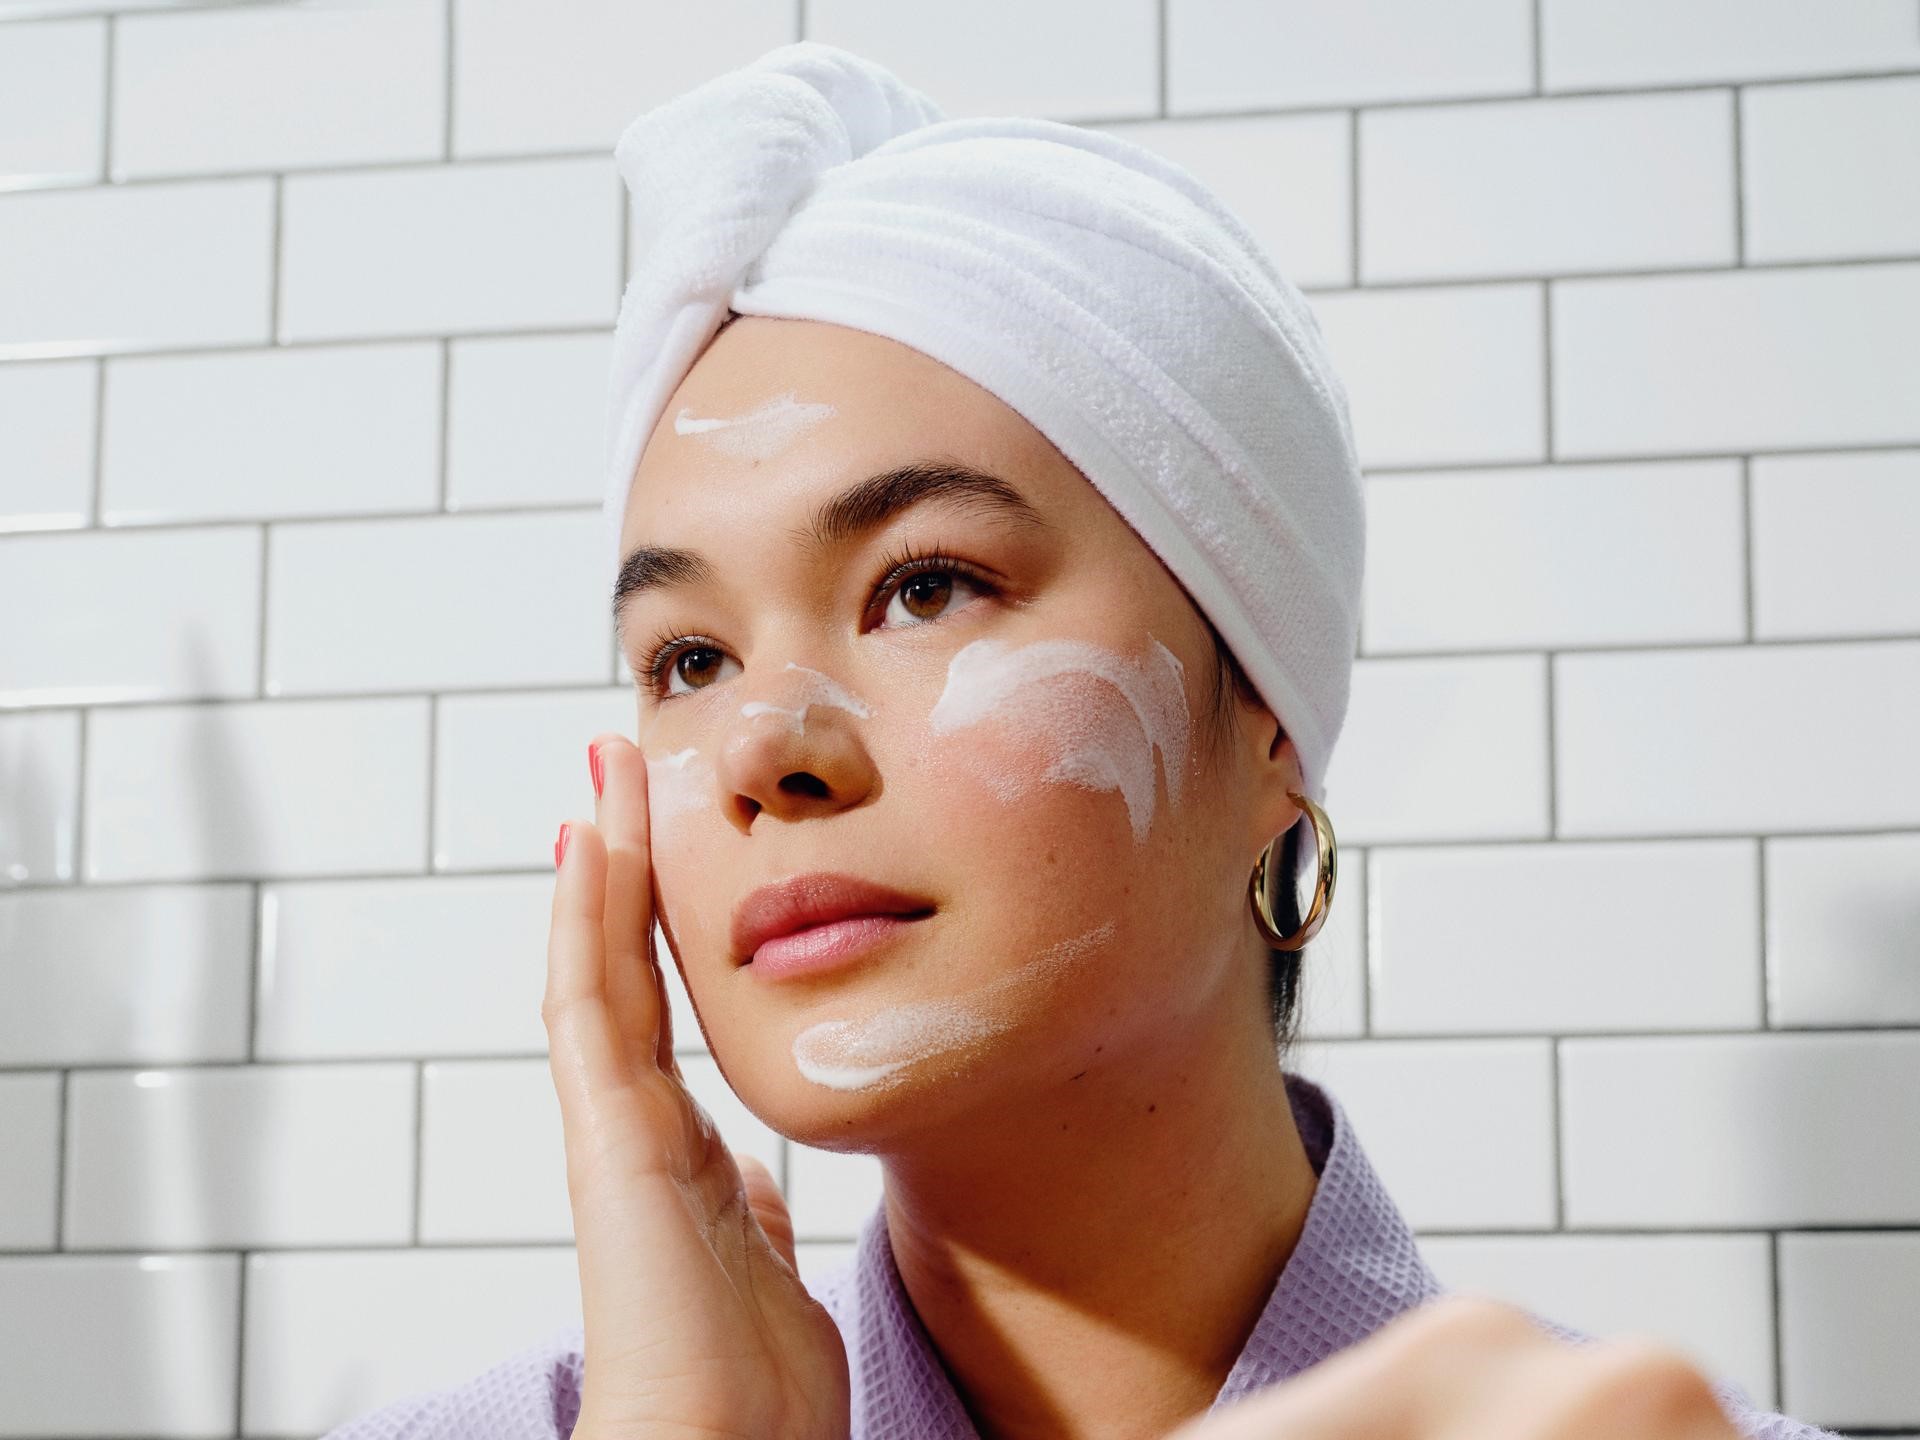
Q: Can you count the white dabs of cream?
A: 5